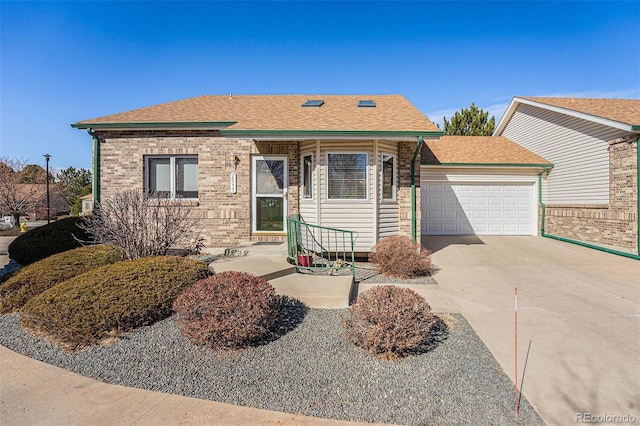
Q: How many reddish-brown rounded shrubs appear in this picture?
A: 3